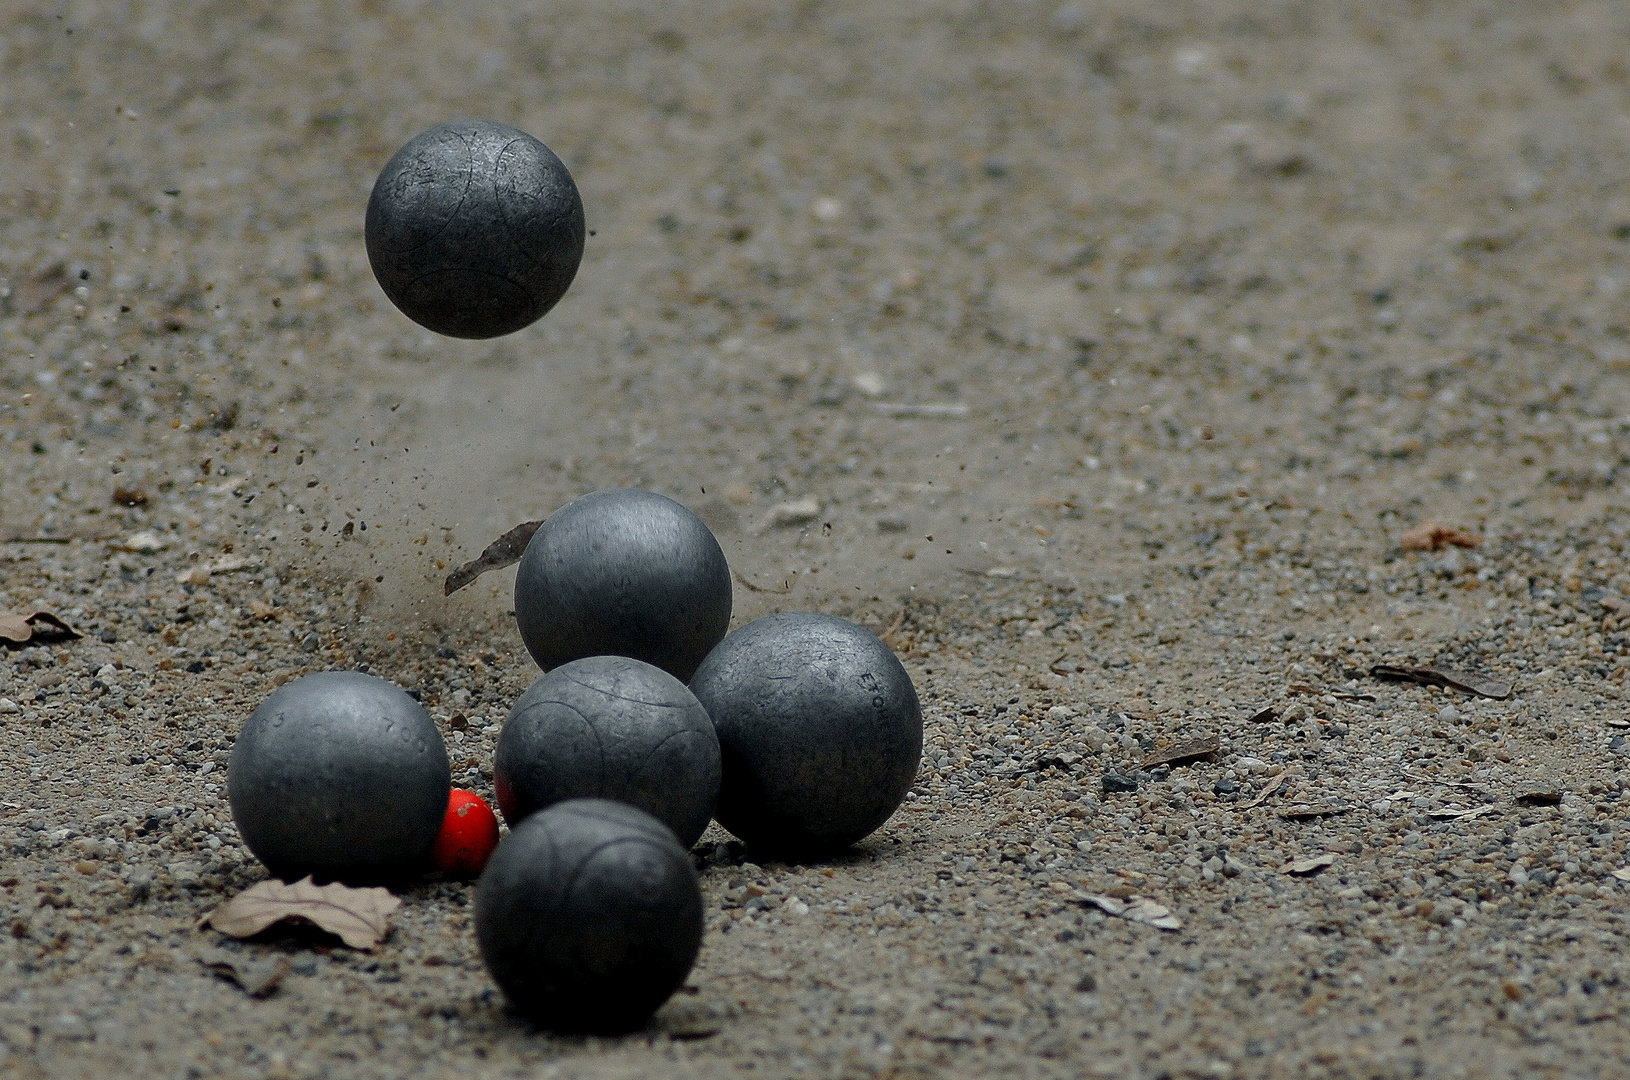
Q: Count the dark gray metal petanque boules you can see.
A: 6